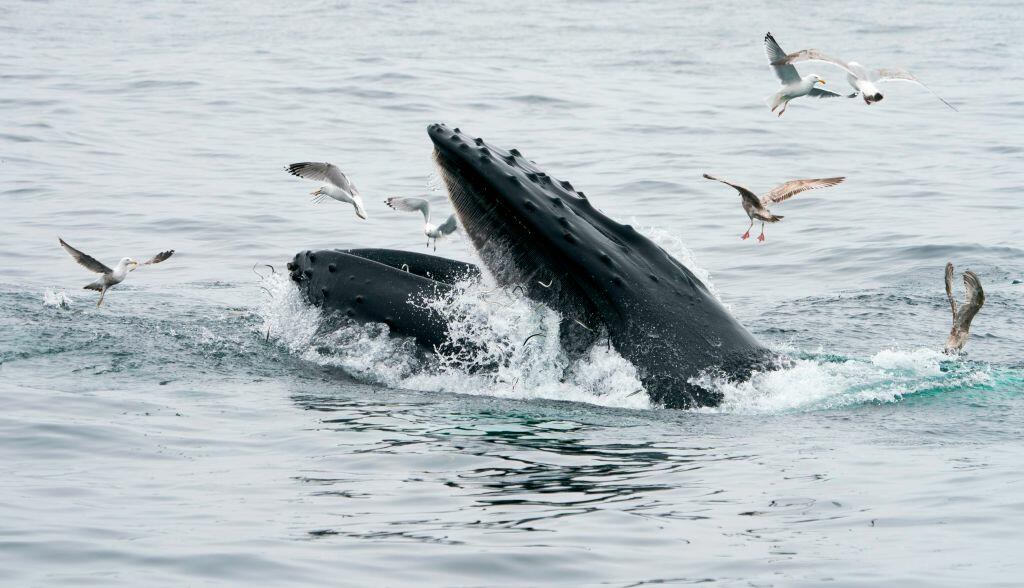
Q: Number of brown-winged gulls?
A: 2